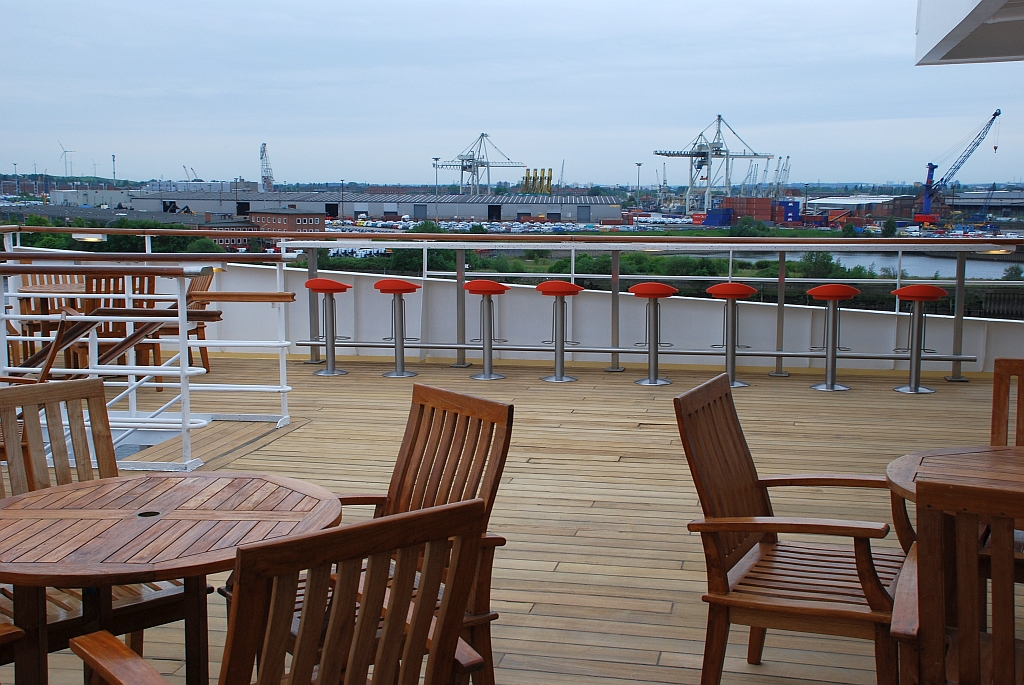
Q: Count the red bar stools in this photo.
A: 8